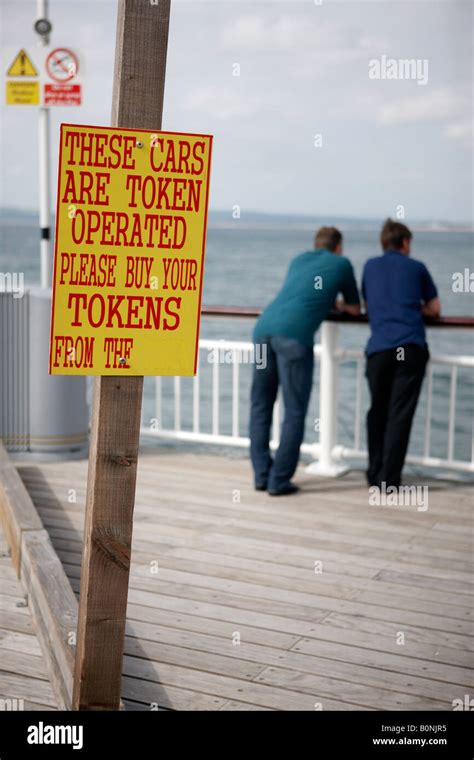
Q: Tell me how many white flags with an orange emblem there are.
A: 0